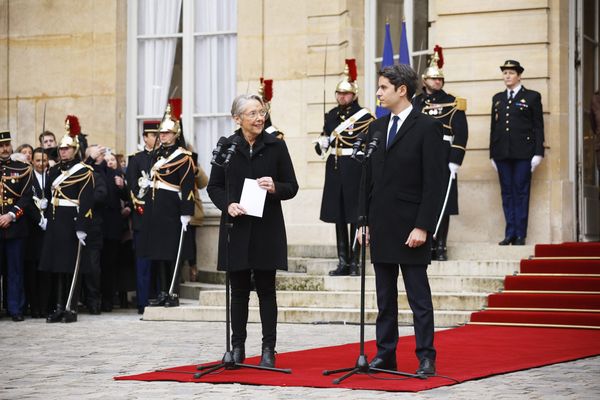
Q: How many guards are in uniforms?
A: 8